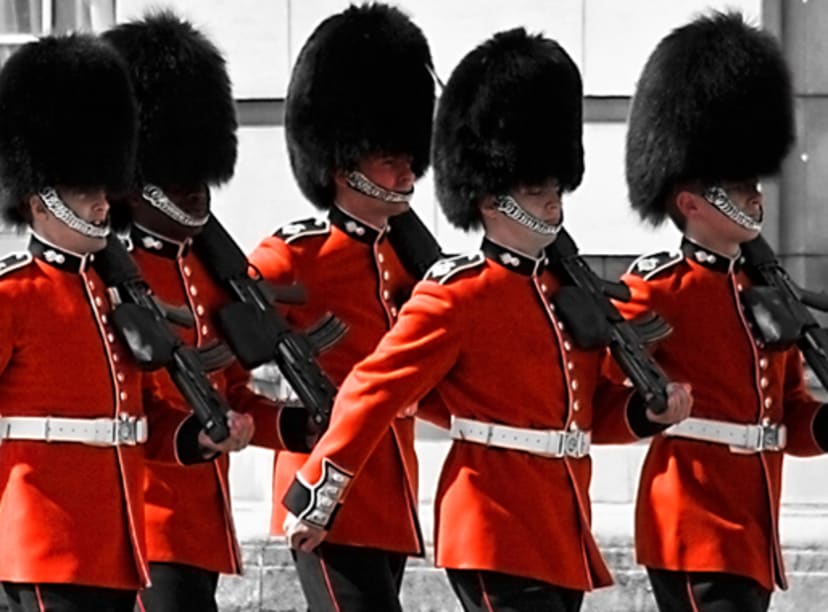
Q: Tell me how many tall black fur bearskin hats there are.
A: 5